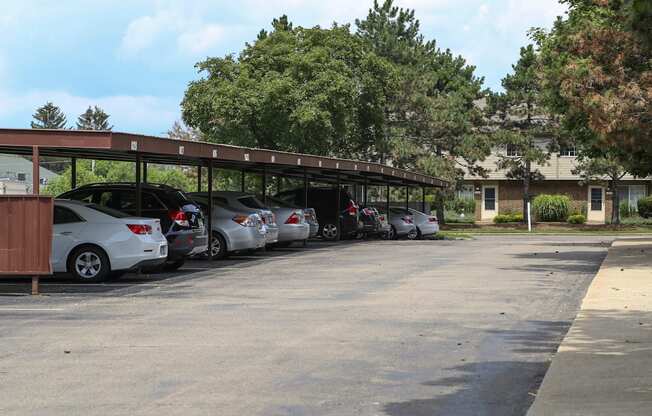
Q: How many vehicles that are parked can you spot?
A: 11